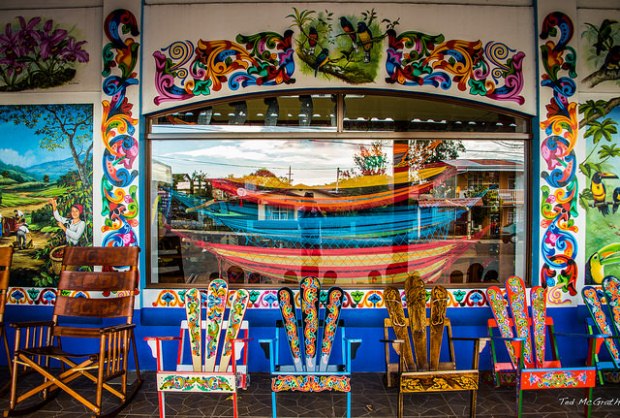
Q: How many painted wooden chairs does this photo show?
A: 5